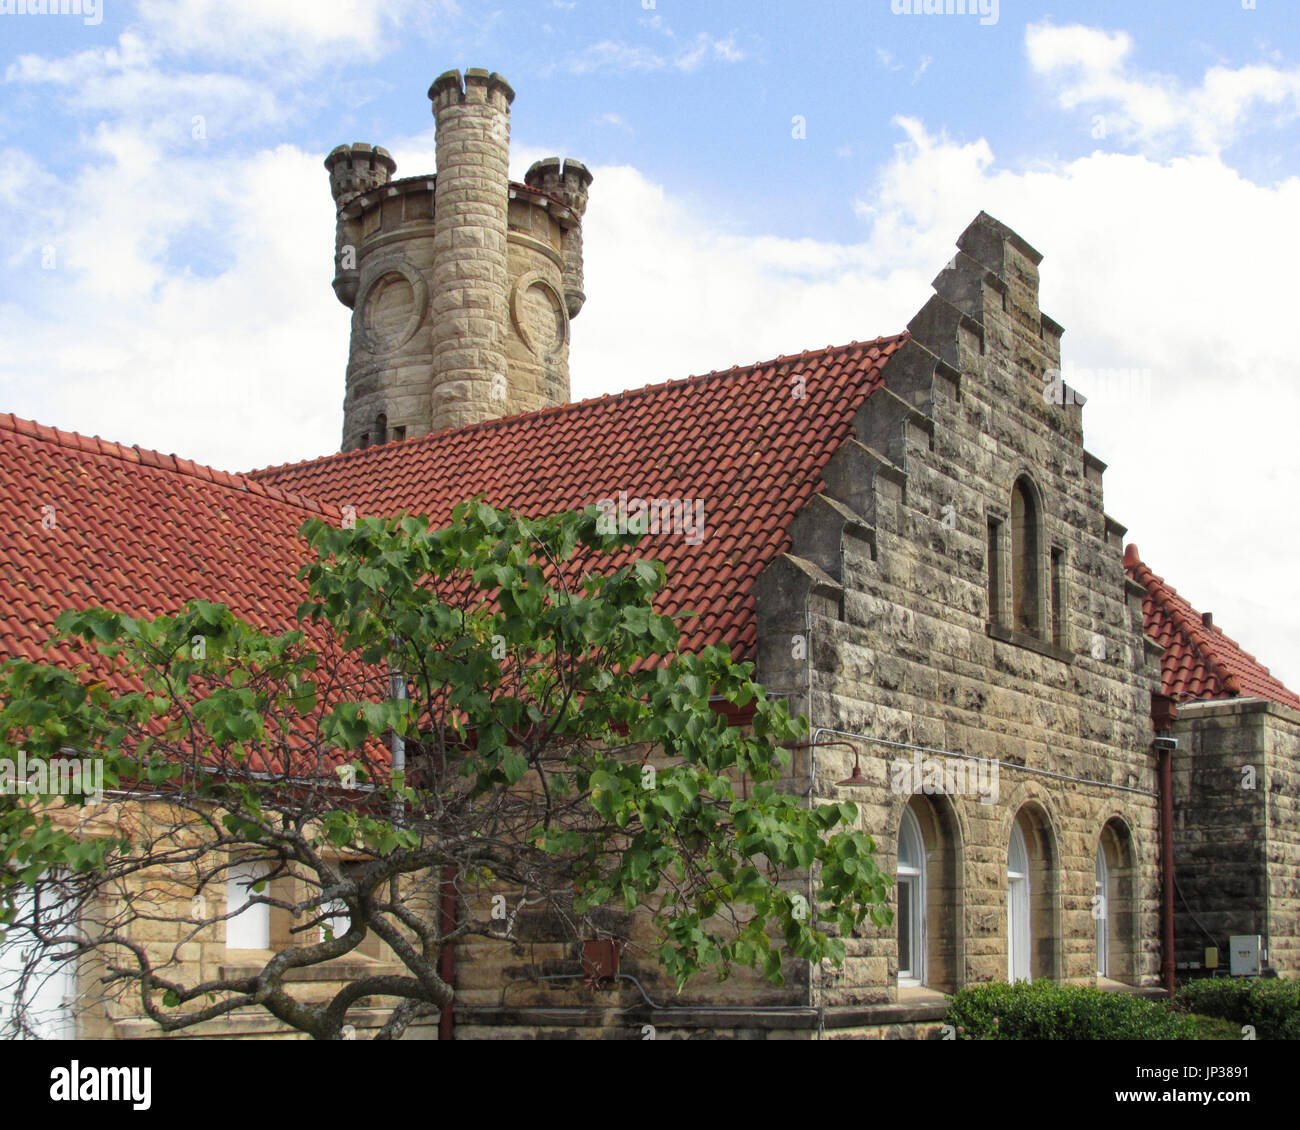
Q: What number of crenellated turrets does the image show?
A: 3